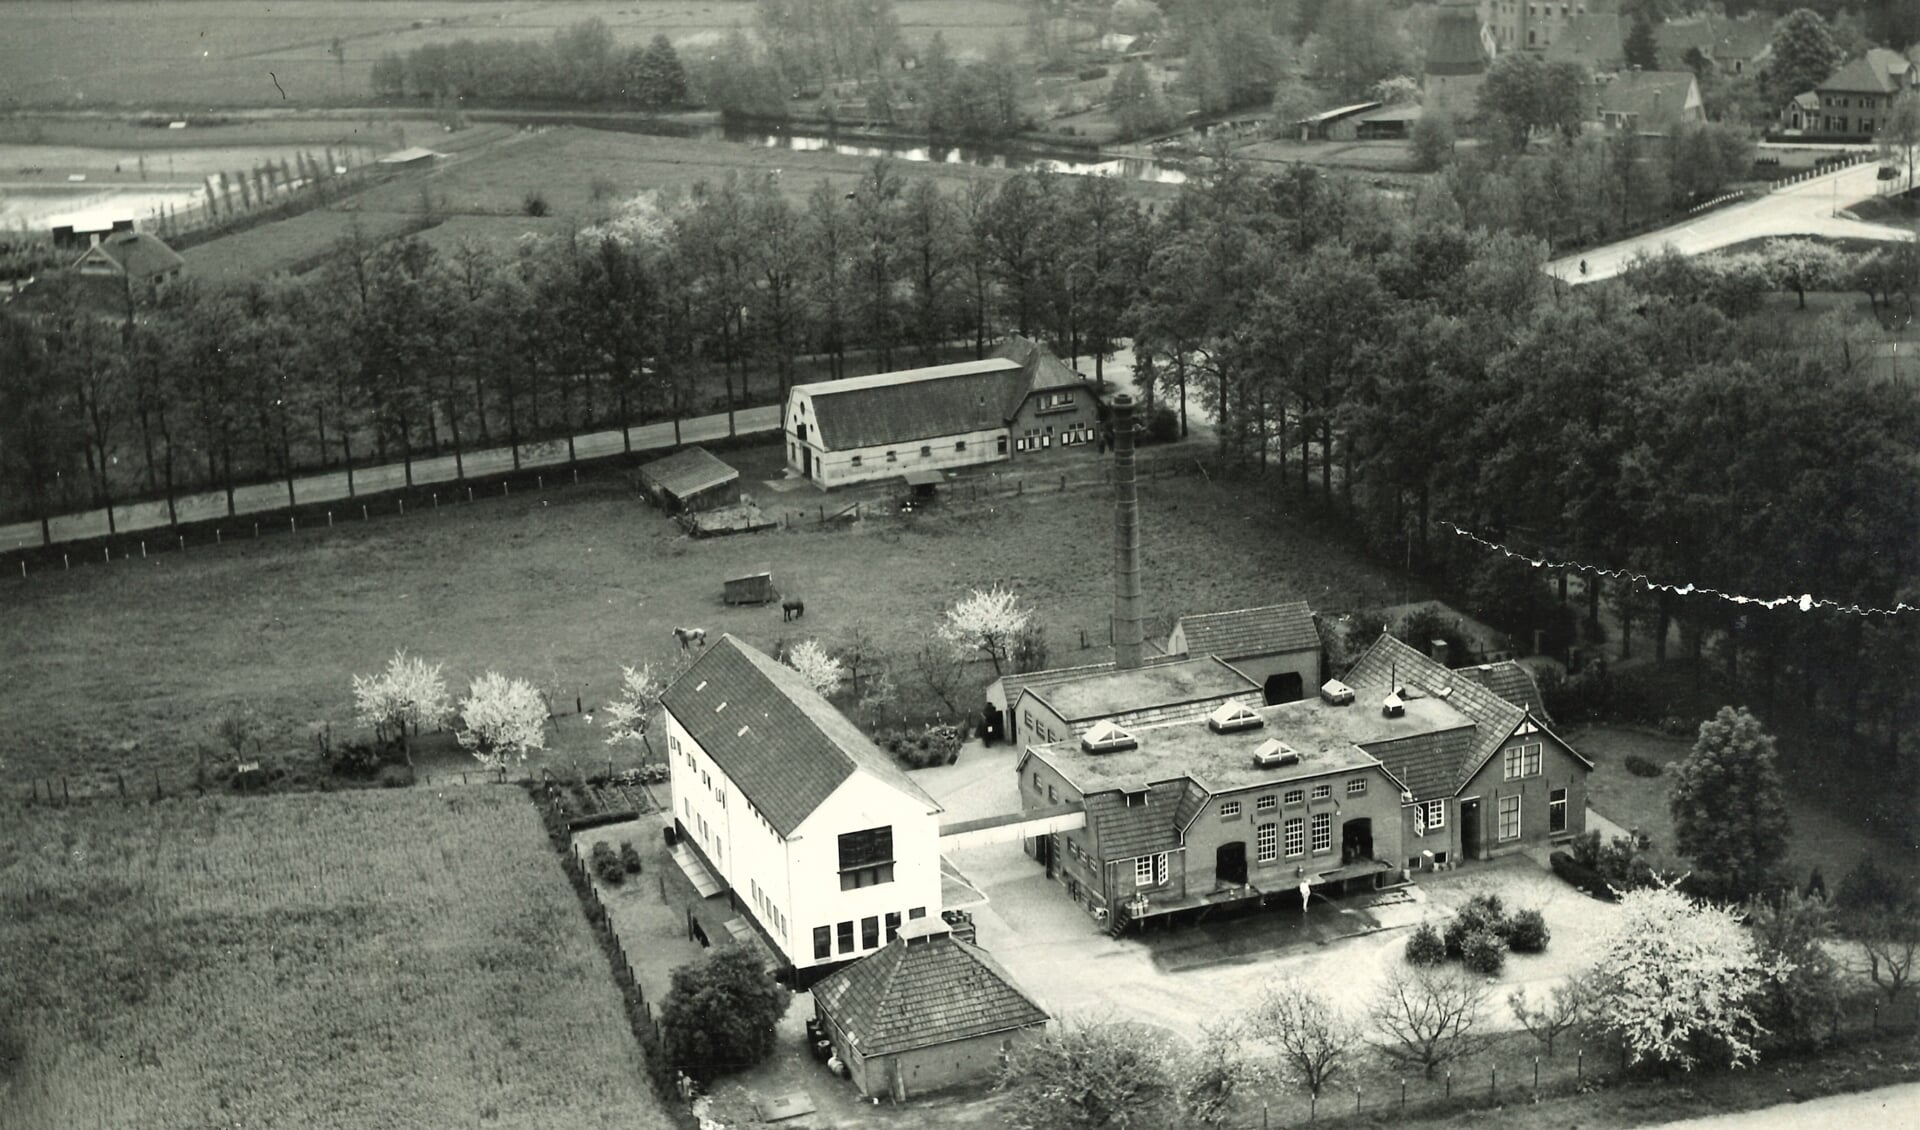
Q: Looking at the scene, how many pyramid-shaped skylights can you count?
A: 5